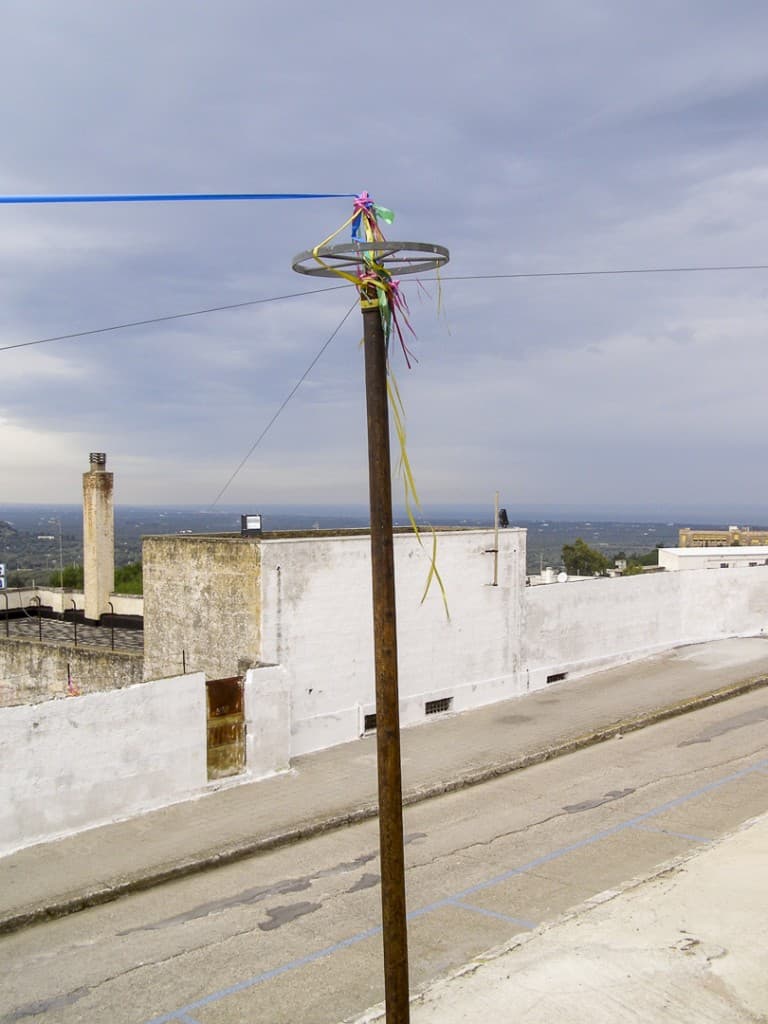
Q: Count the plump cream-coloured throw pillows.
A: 0